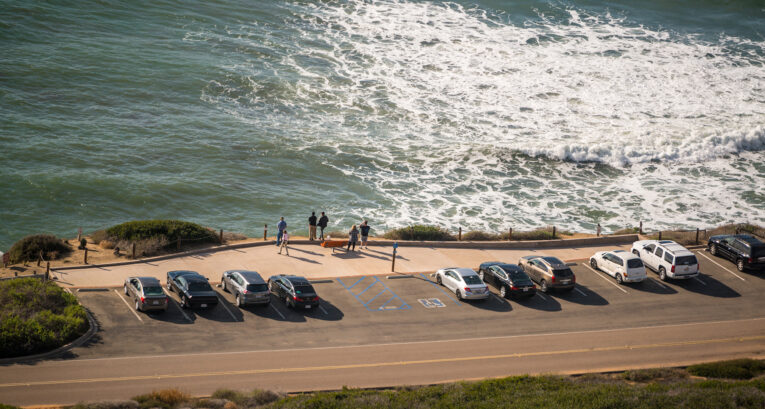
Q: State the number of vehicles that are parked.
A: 10